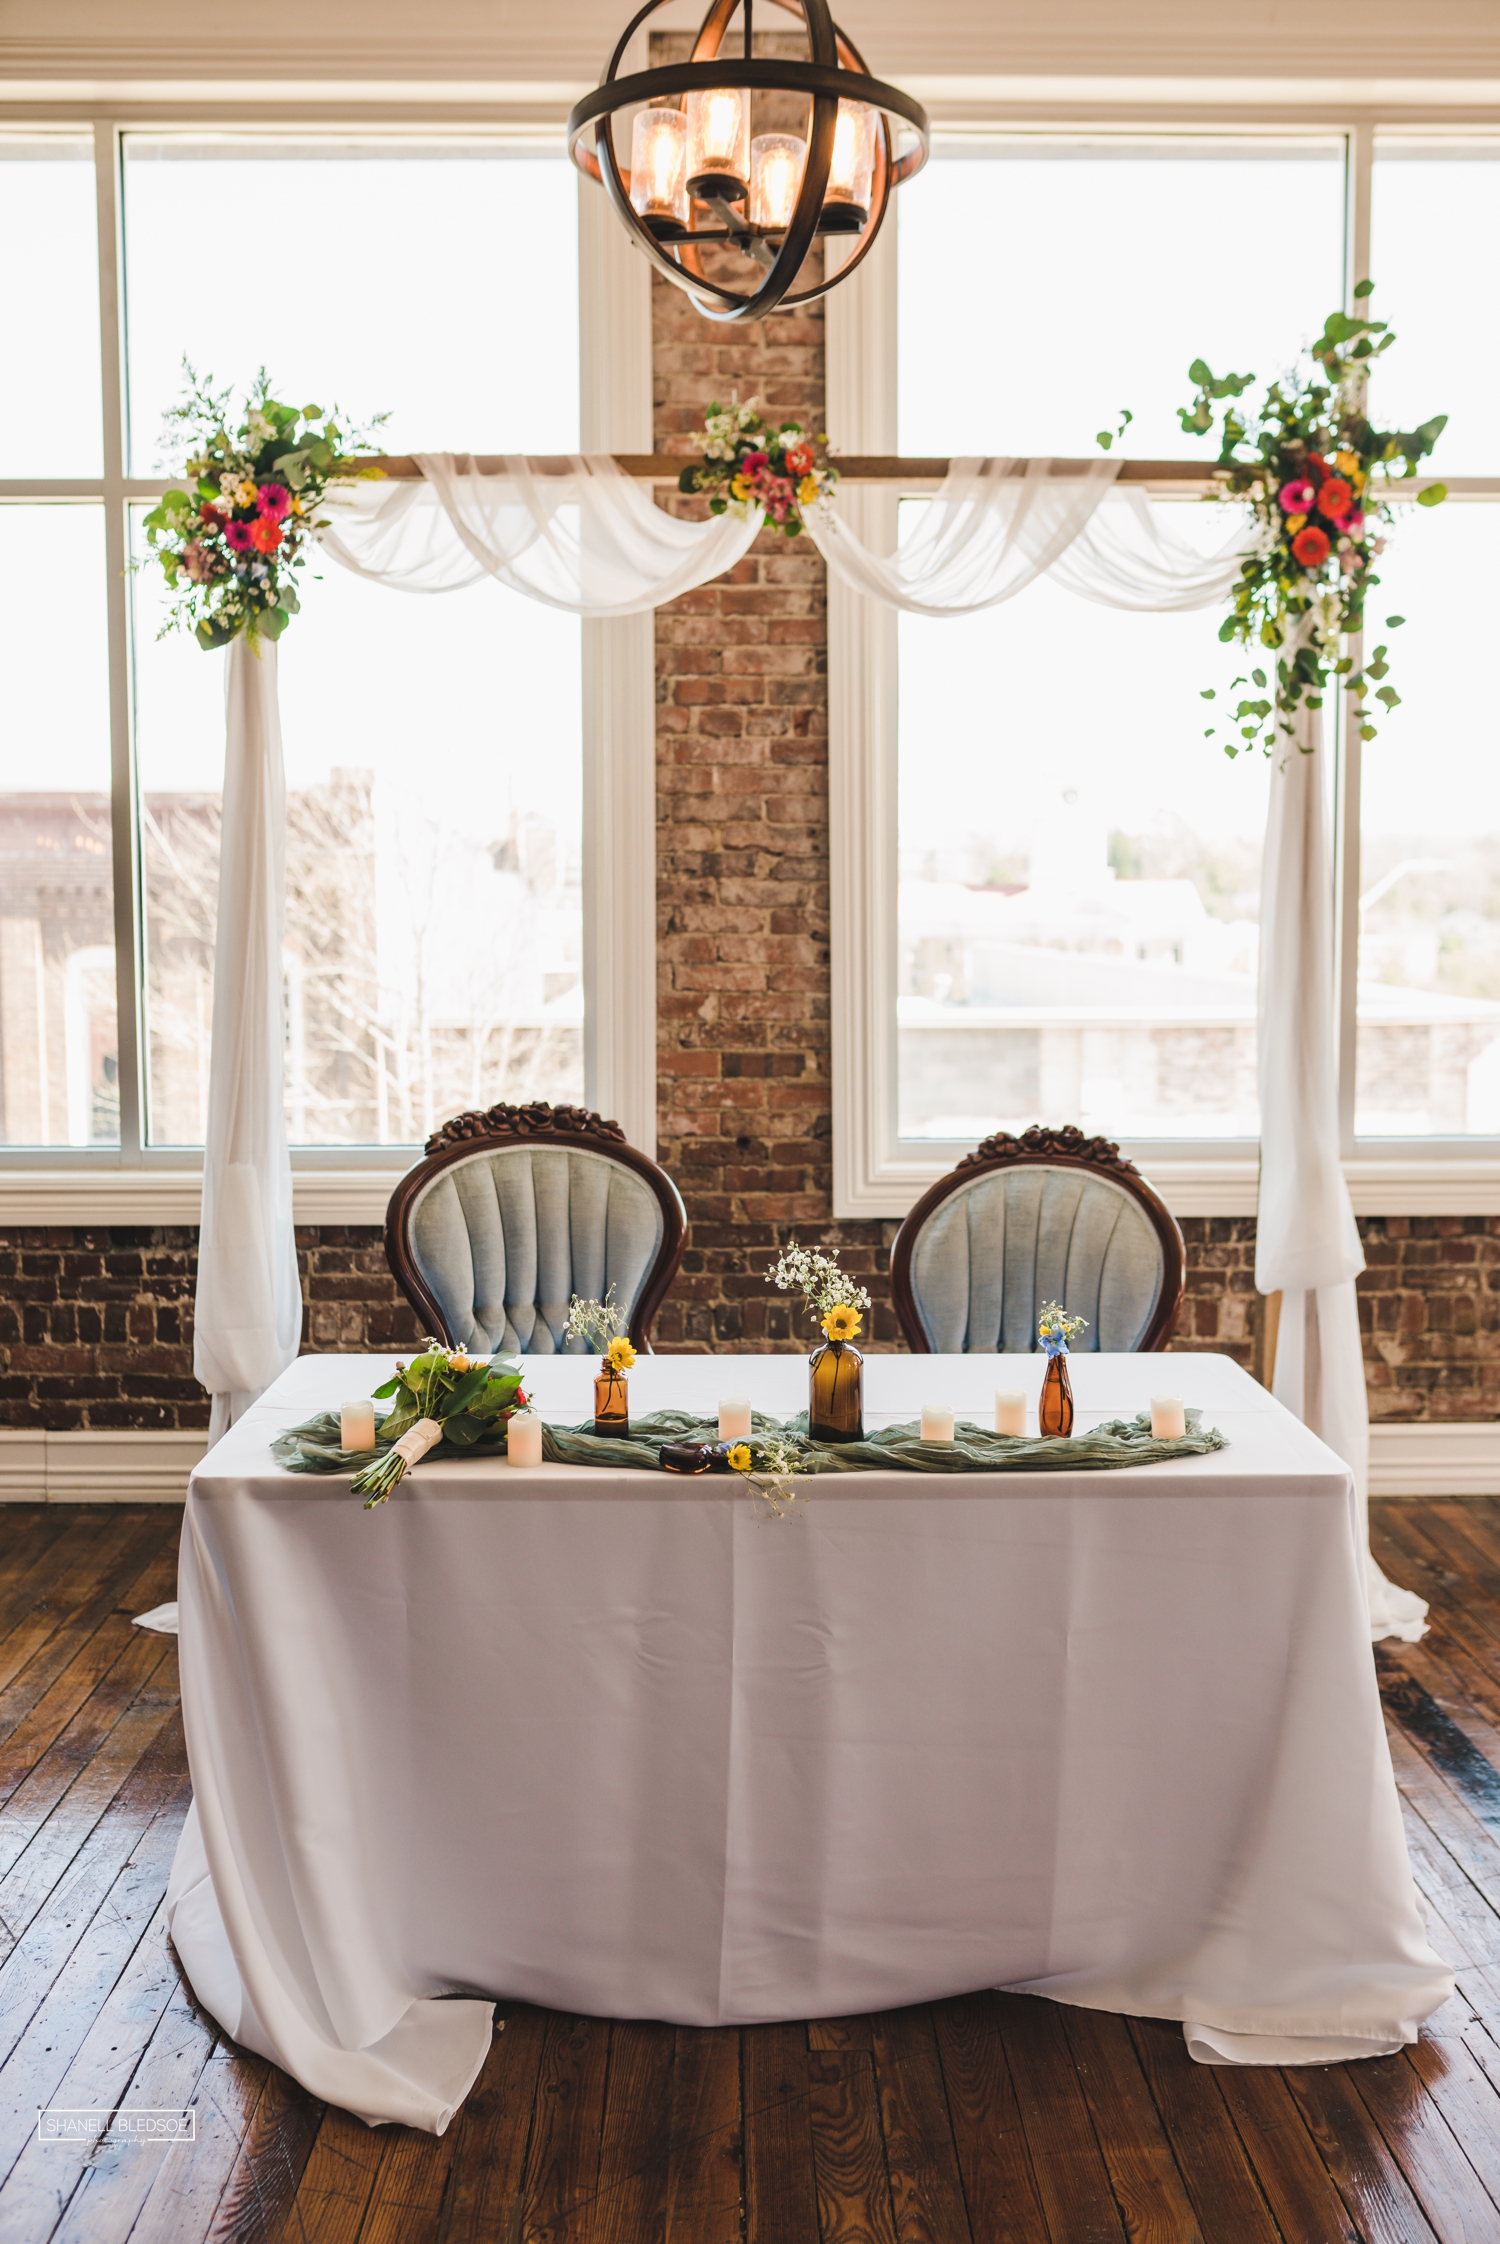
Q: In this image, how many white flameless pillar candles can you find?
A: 6